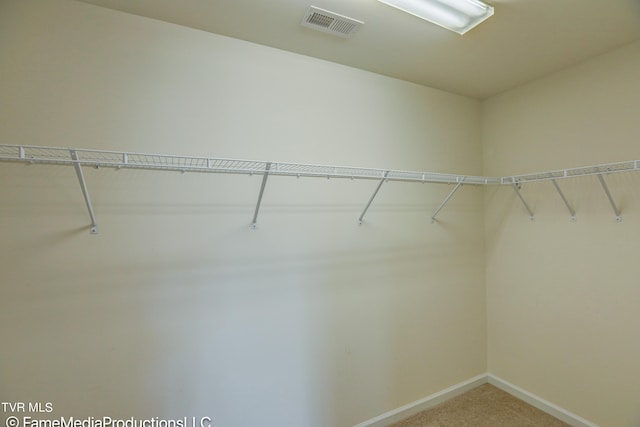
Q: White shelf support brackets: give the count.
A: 7